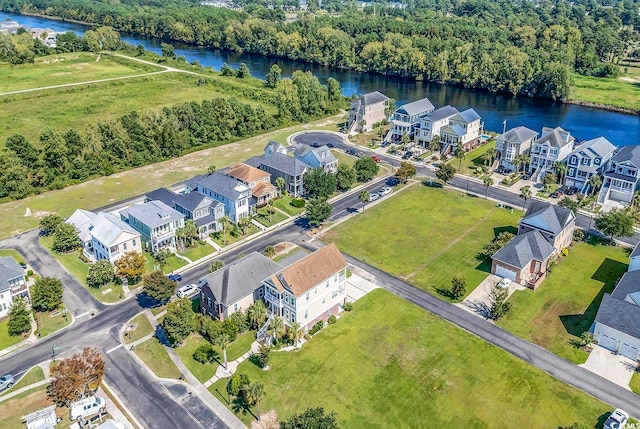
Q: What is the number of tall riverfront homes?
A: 8